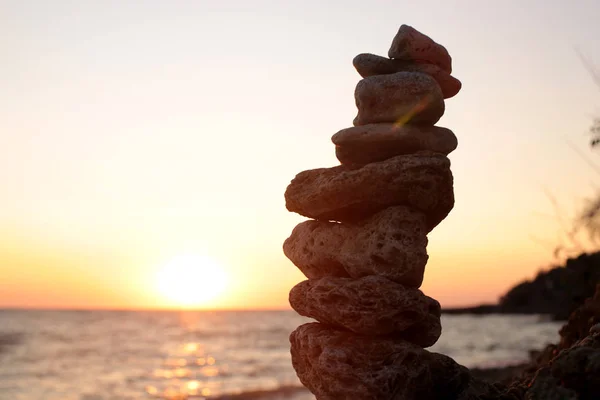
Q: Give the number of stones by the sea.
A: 8